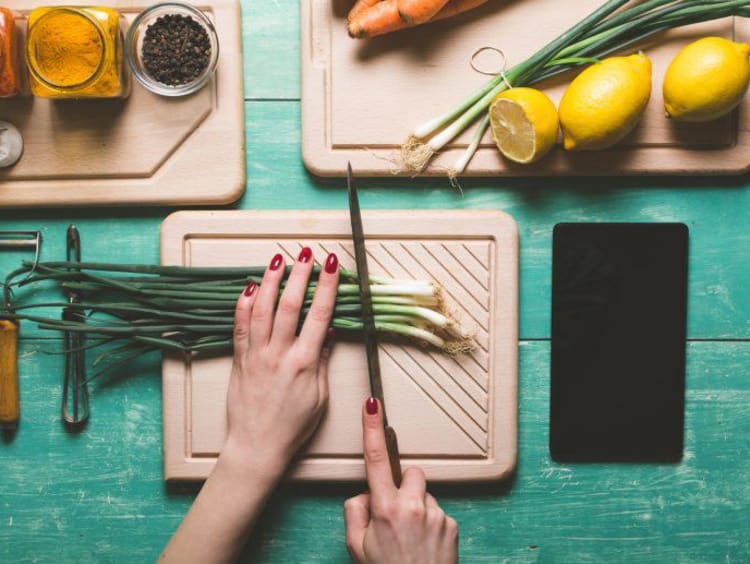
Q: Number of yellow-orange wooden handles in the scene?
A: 1